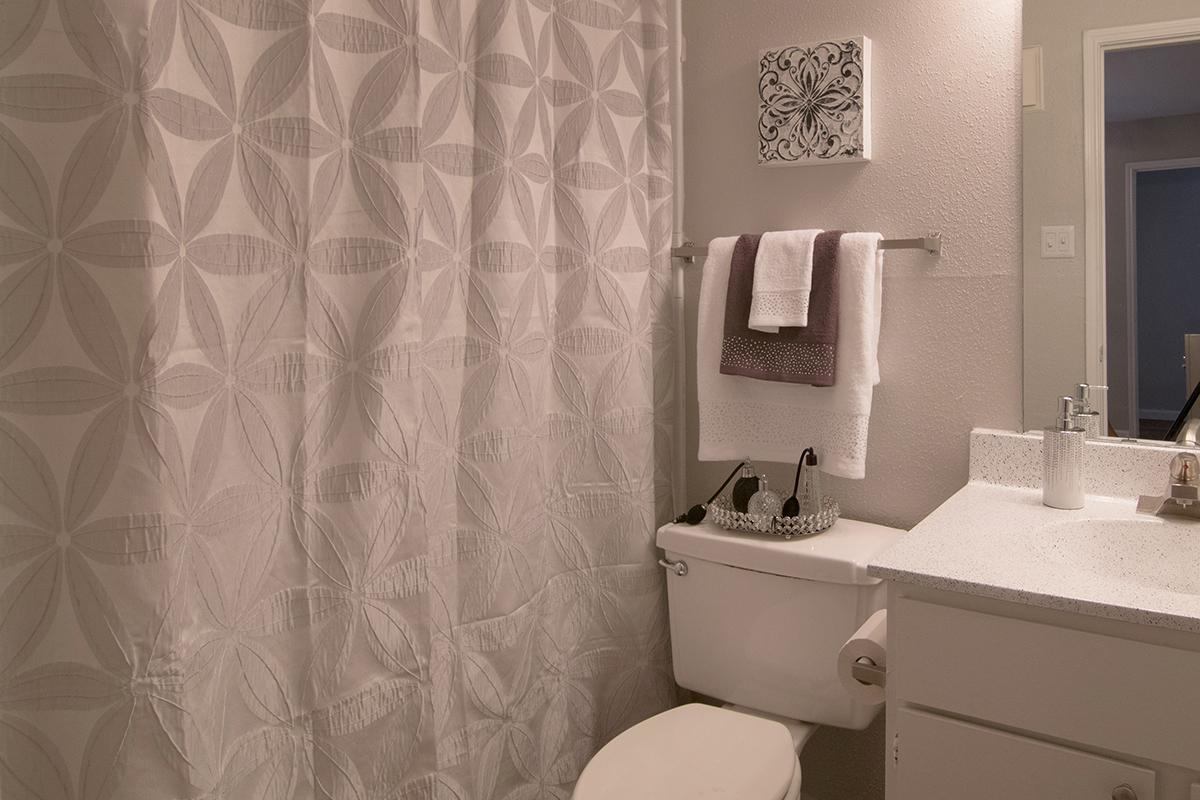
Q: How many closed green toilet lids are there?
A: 0